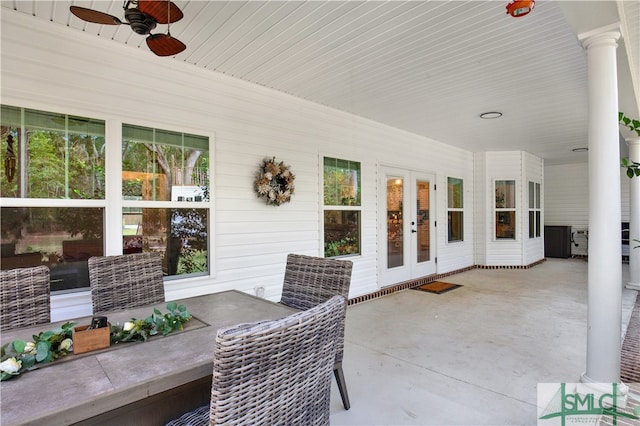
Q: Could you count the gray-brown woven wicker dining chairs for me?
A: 4